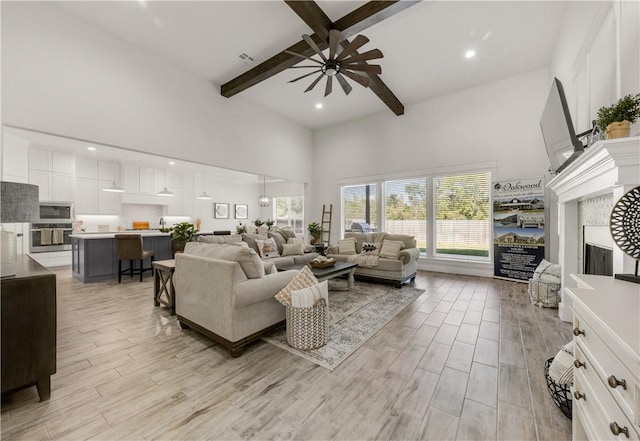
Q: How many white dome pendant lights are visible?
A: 3